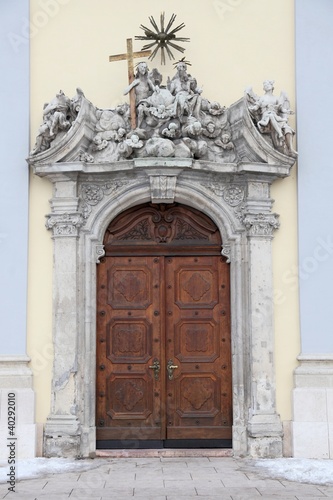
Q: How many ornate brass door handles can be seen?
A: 2